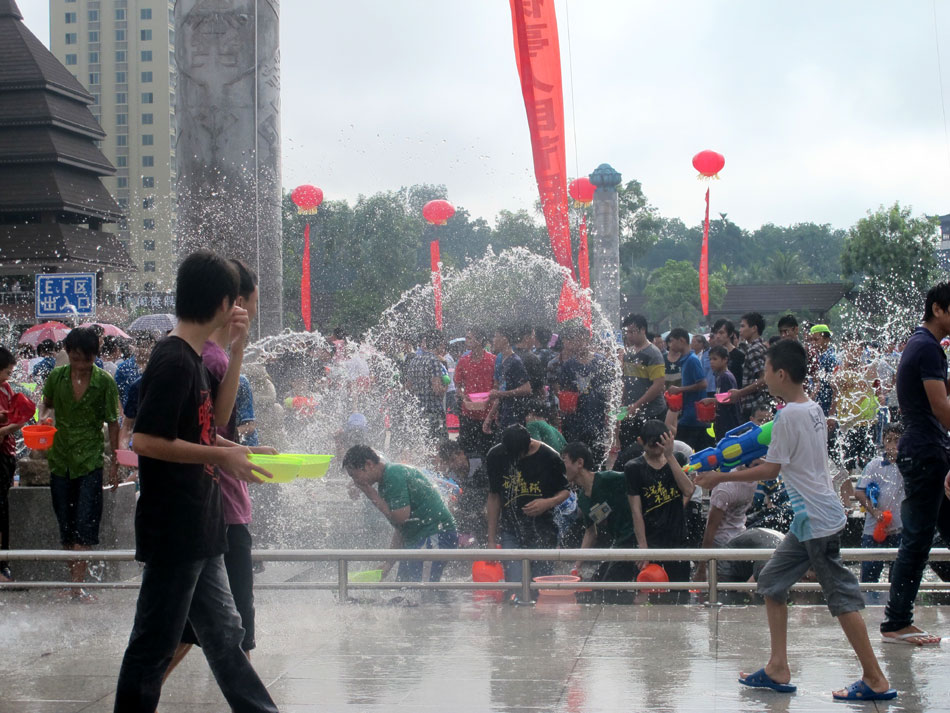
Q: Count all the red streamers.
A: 5